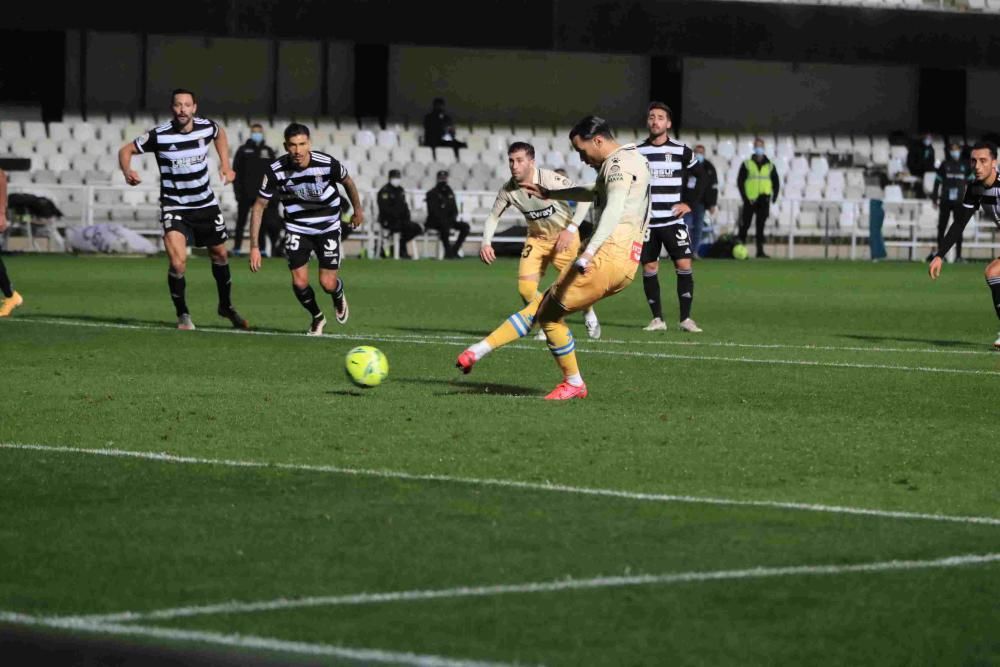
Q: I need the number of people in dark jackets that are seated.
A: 3